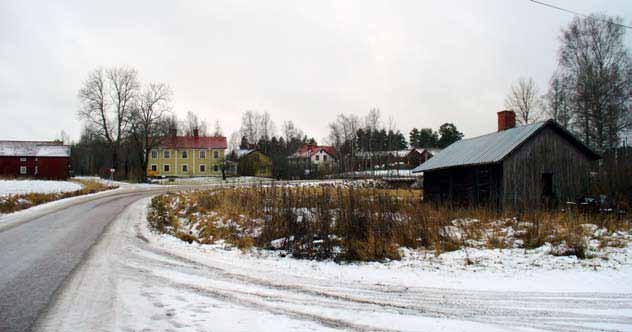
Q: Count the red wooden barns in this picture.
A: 1